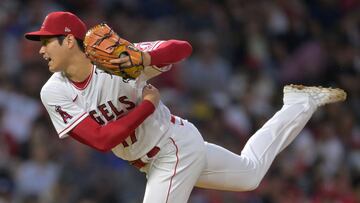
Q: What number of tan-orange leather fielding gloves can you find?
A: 1